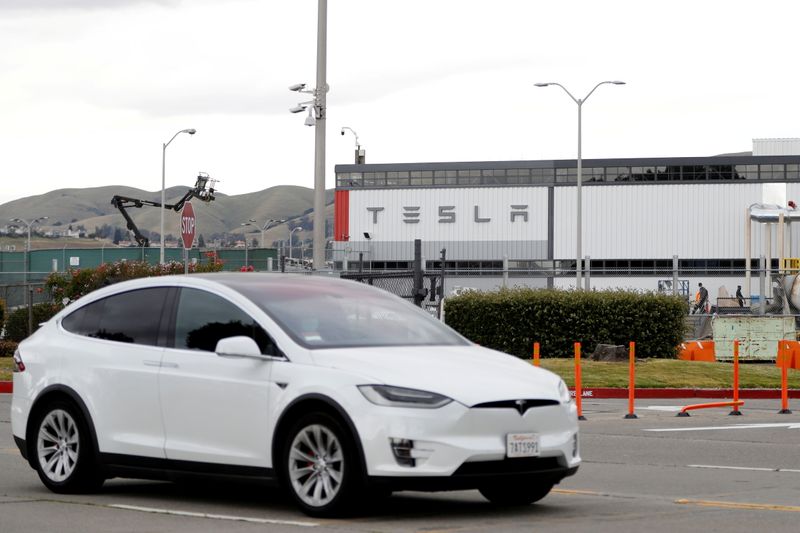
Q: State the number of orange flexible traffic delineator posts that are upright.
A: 5